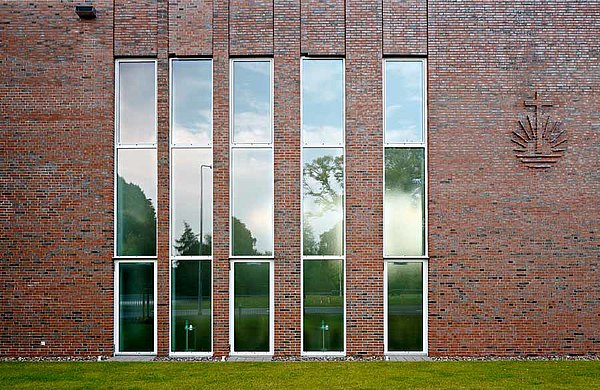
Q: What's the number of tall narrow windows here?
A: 5